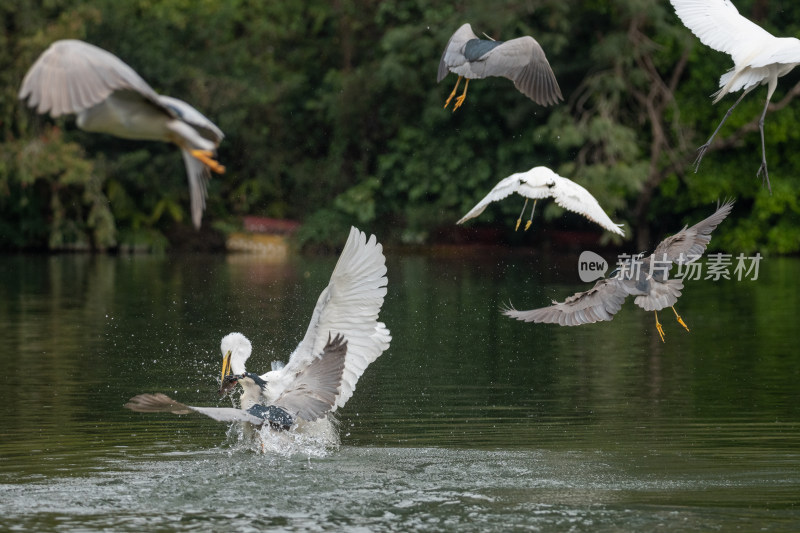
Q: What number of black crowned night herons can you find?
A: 4